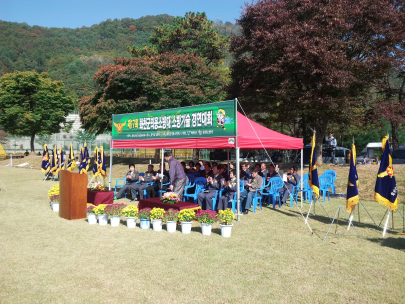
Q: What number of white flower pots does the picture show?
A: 10